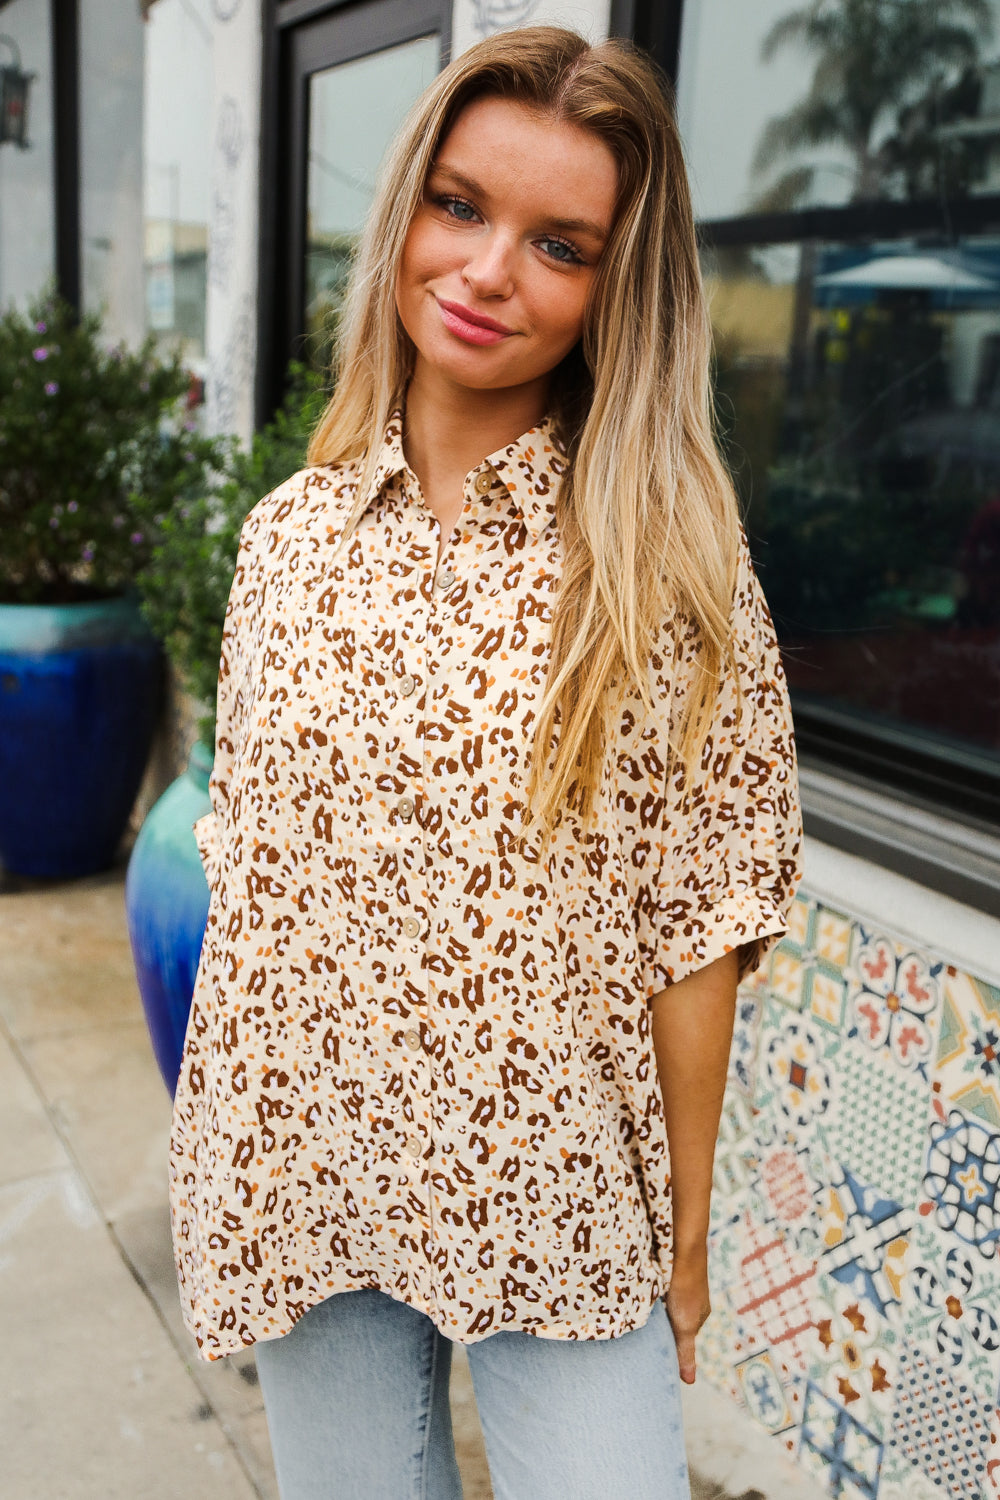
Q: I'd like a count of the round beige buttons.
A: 7